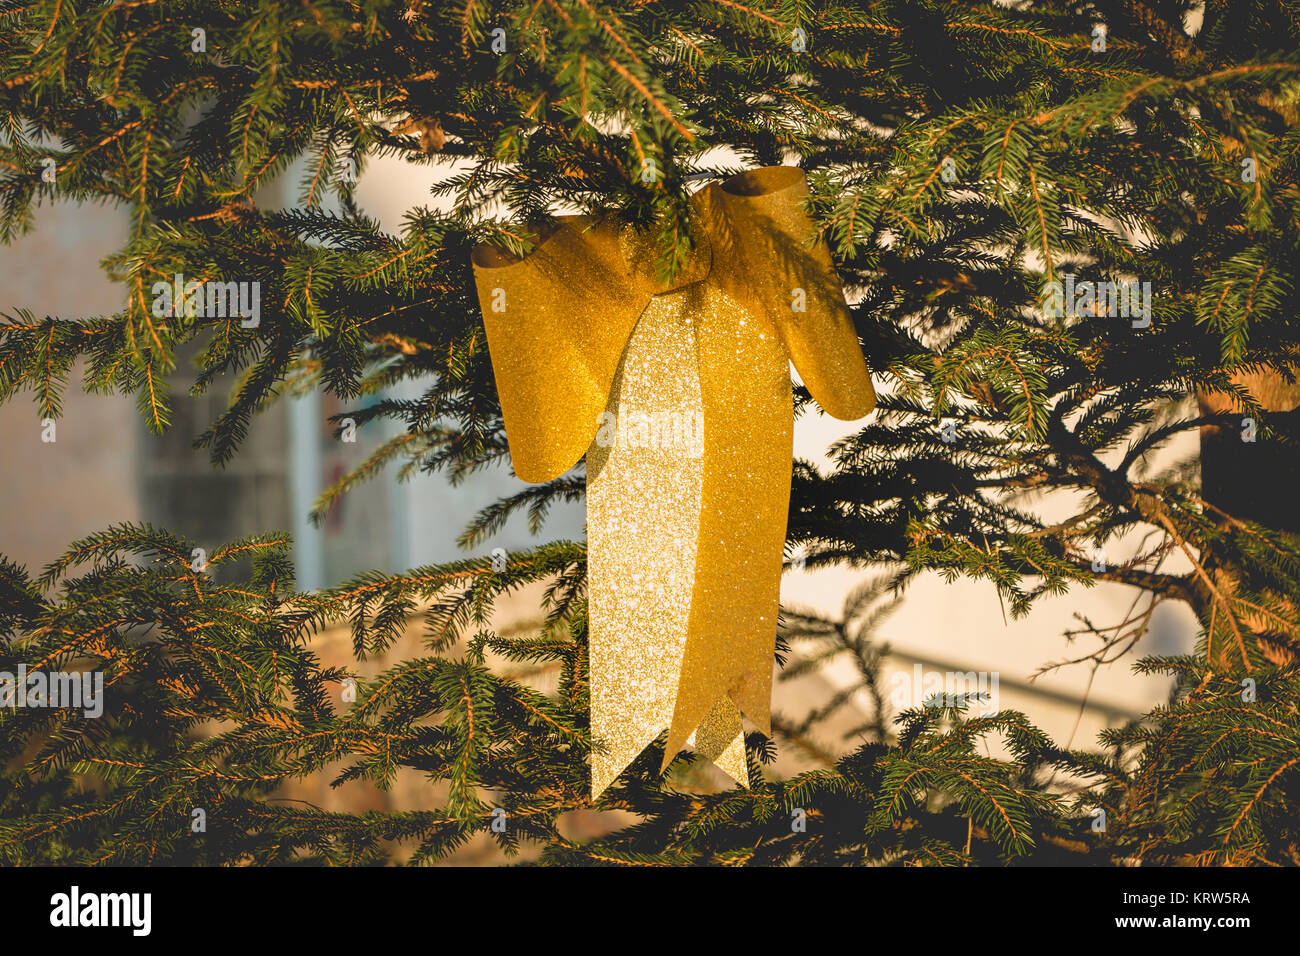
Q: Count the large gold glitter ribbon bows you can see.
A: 1